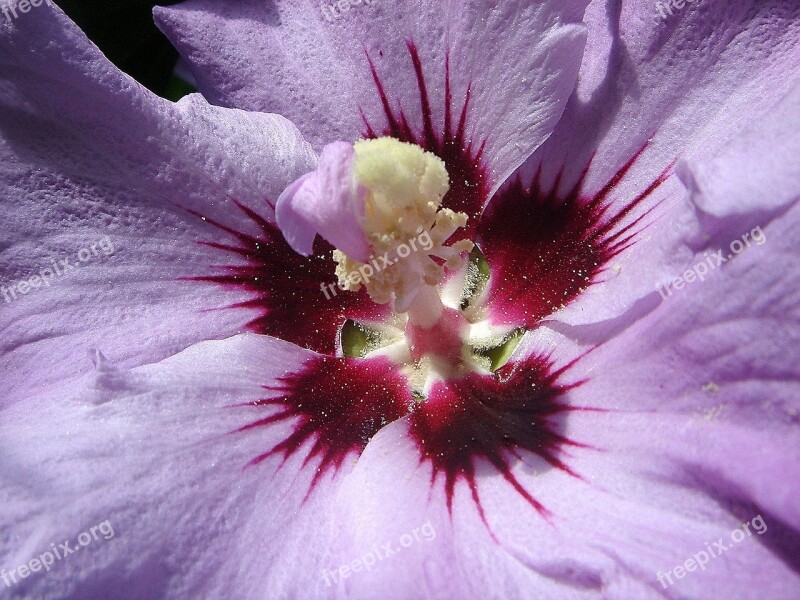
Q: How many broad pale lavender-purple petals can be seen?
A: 5